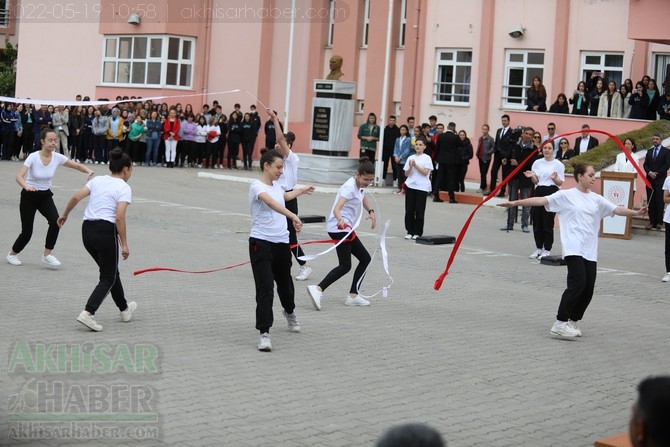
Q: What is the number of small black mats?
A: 3